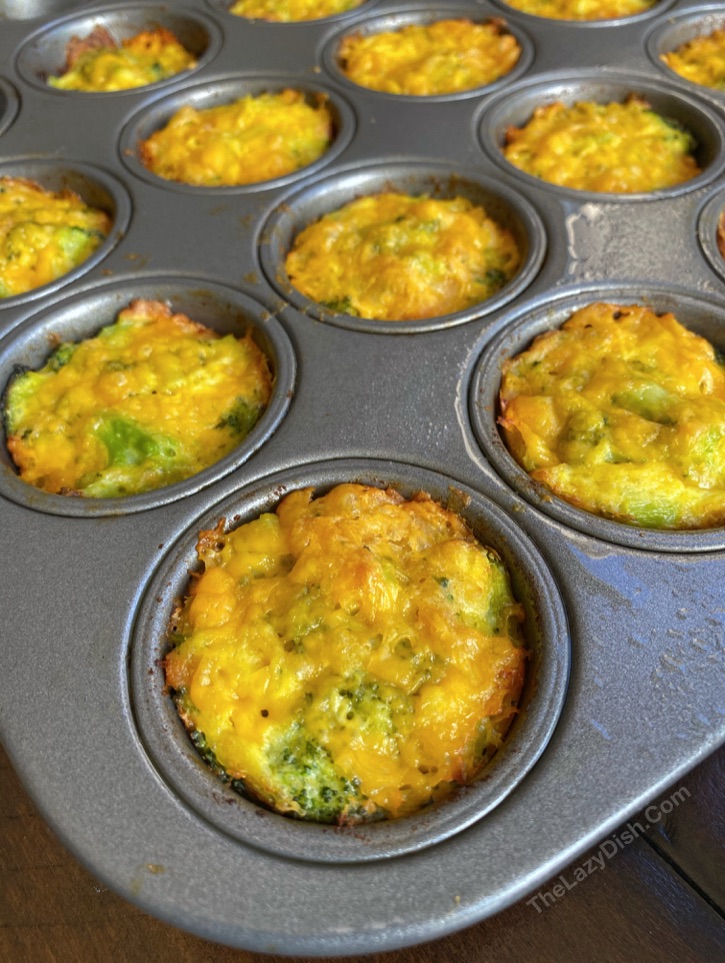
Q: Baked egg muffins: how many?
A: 13